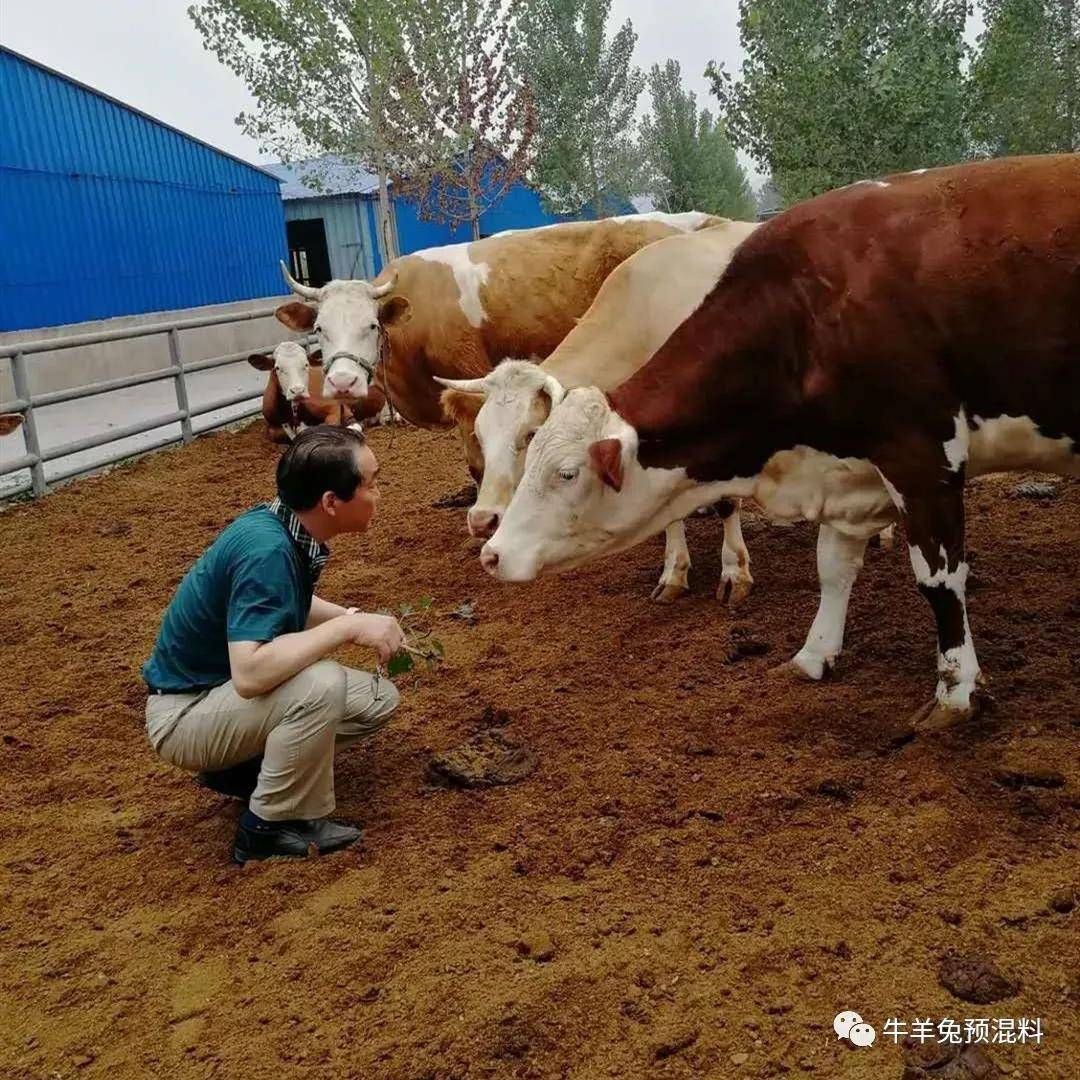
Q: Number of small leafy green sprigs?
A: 1